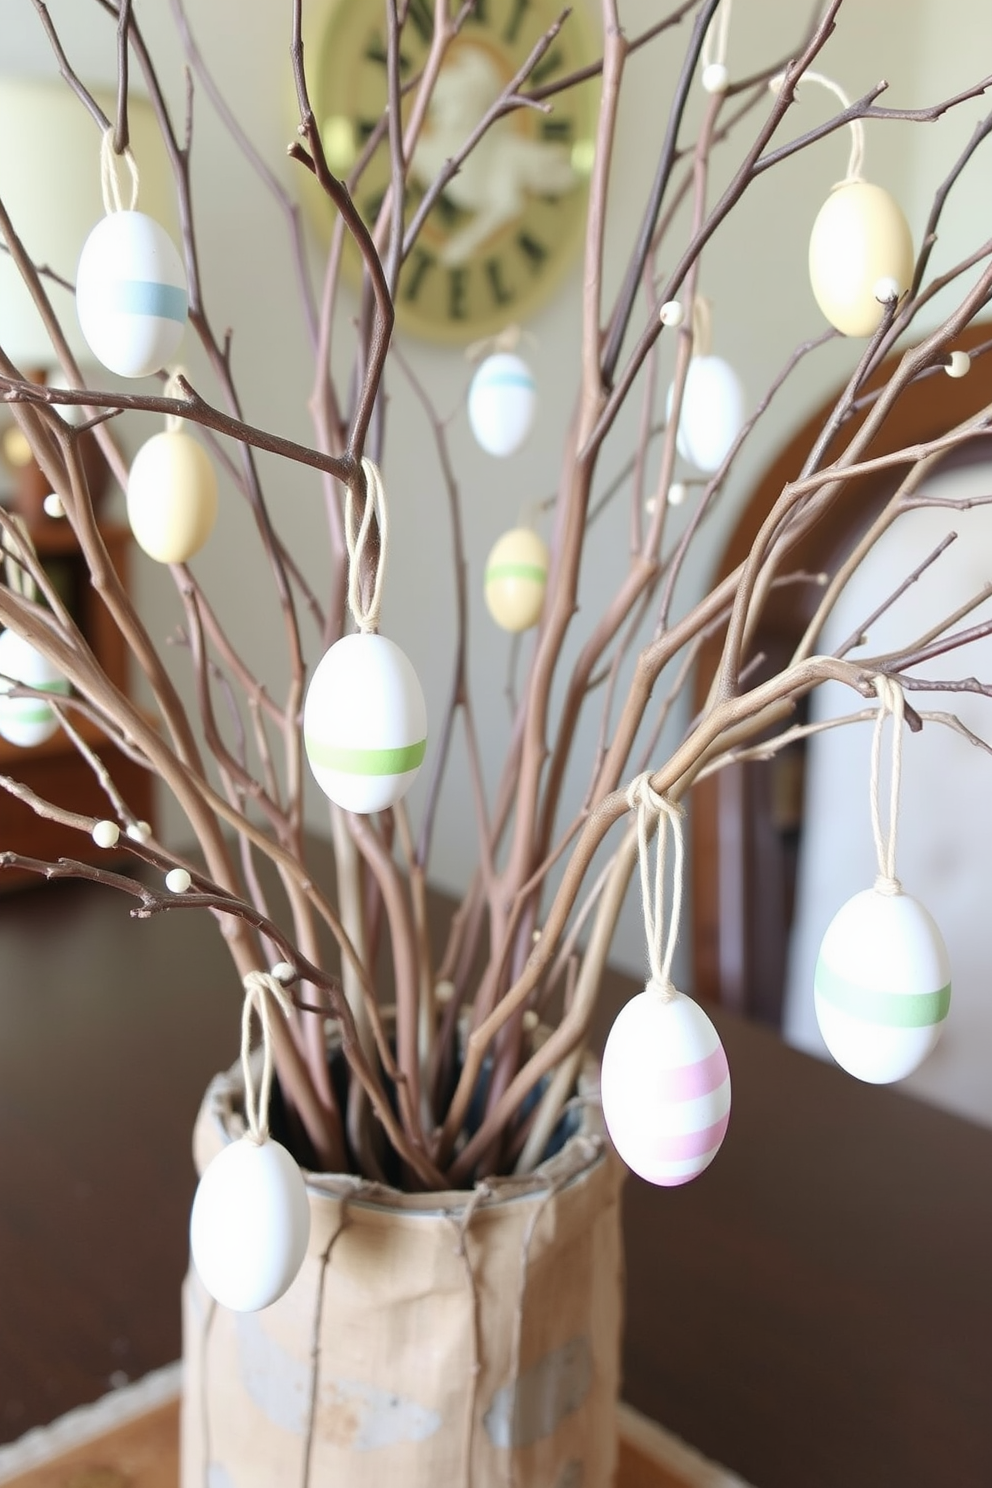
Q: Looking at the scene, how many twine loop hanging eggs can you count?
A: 11